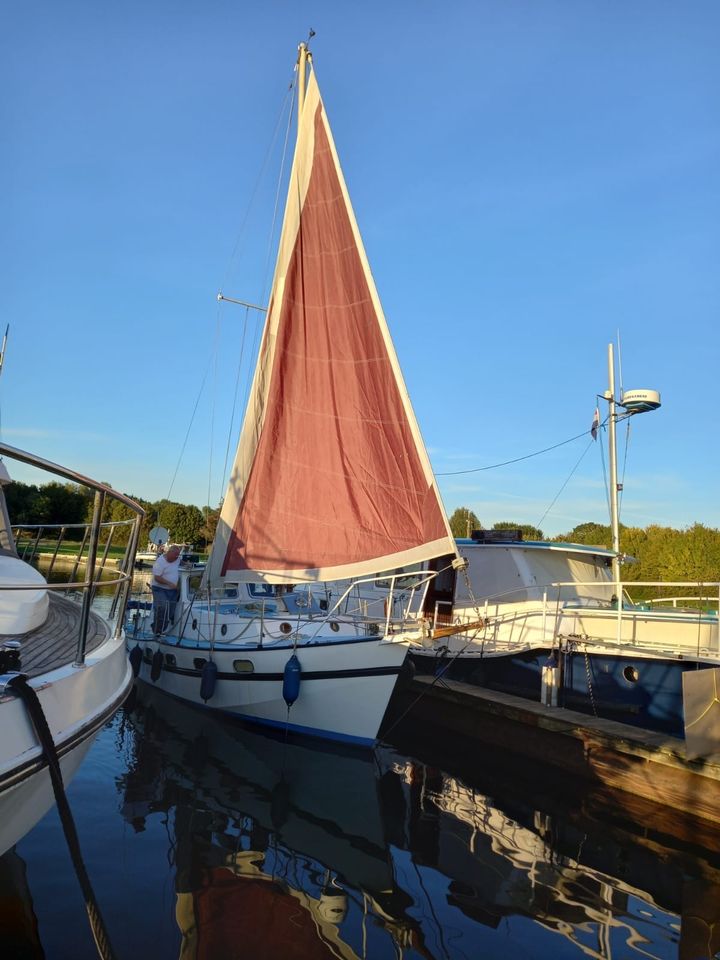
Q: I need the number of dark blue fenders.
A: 4